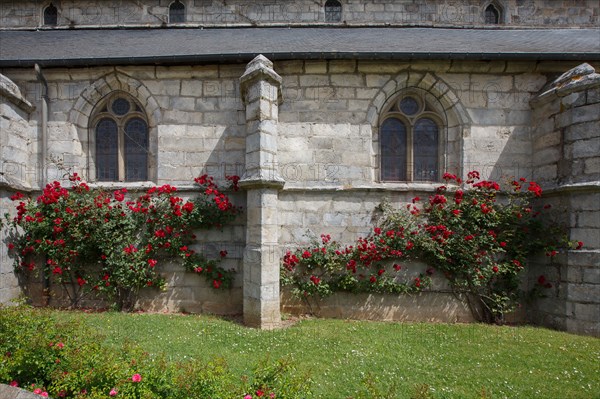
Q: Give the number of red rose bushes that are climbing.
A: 2